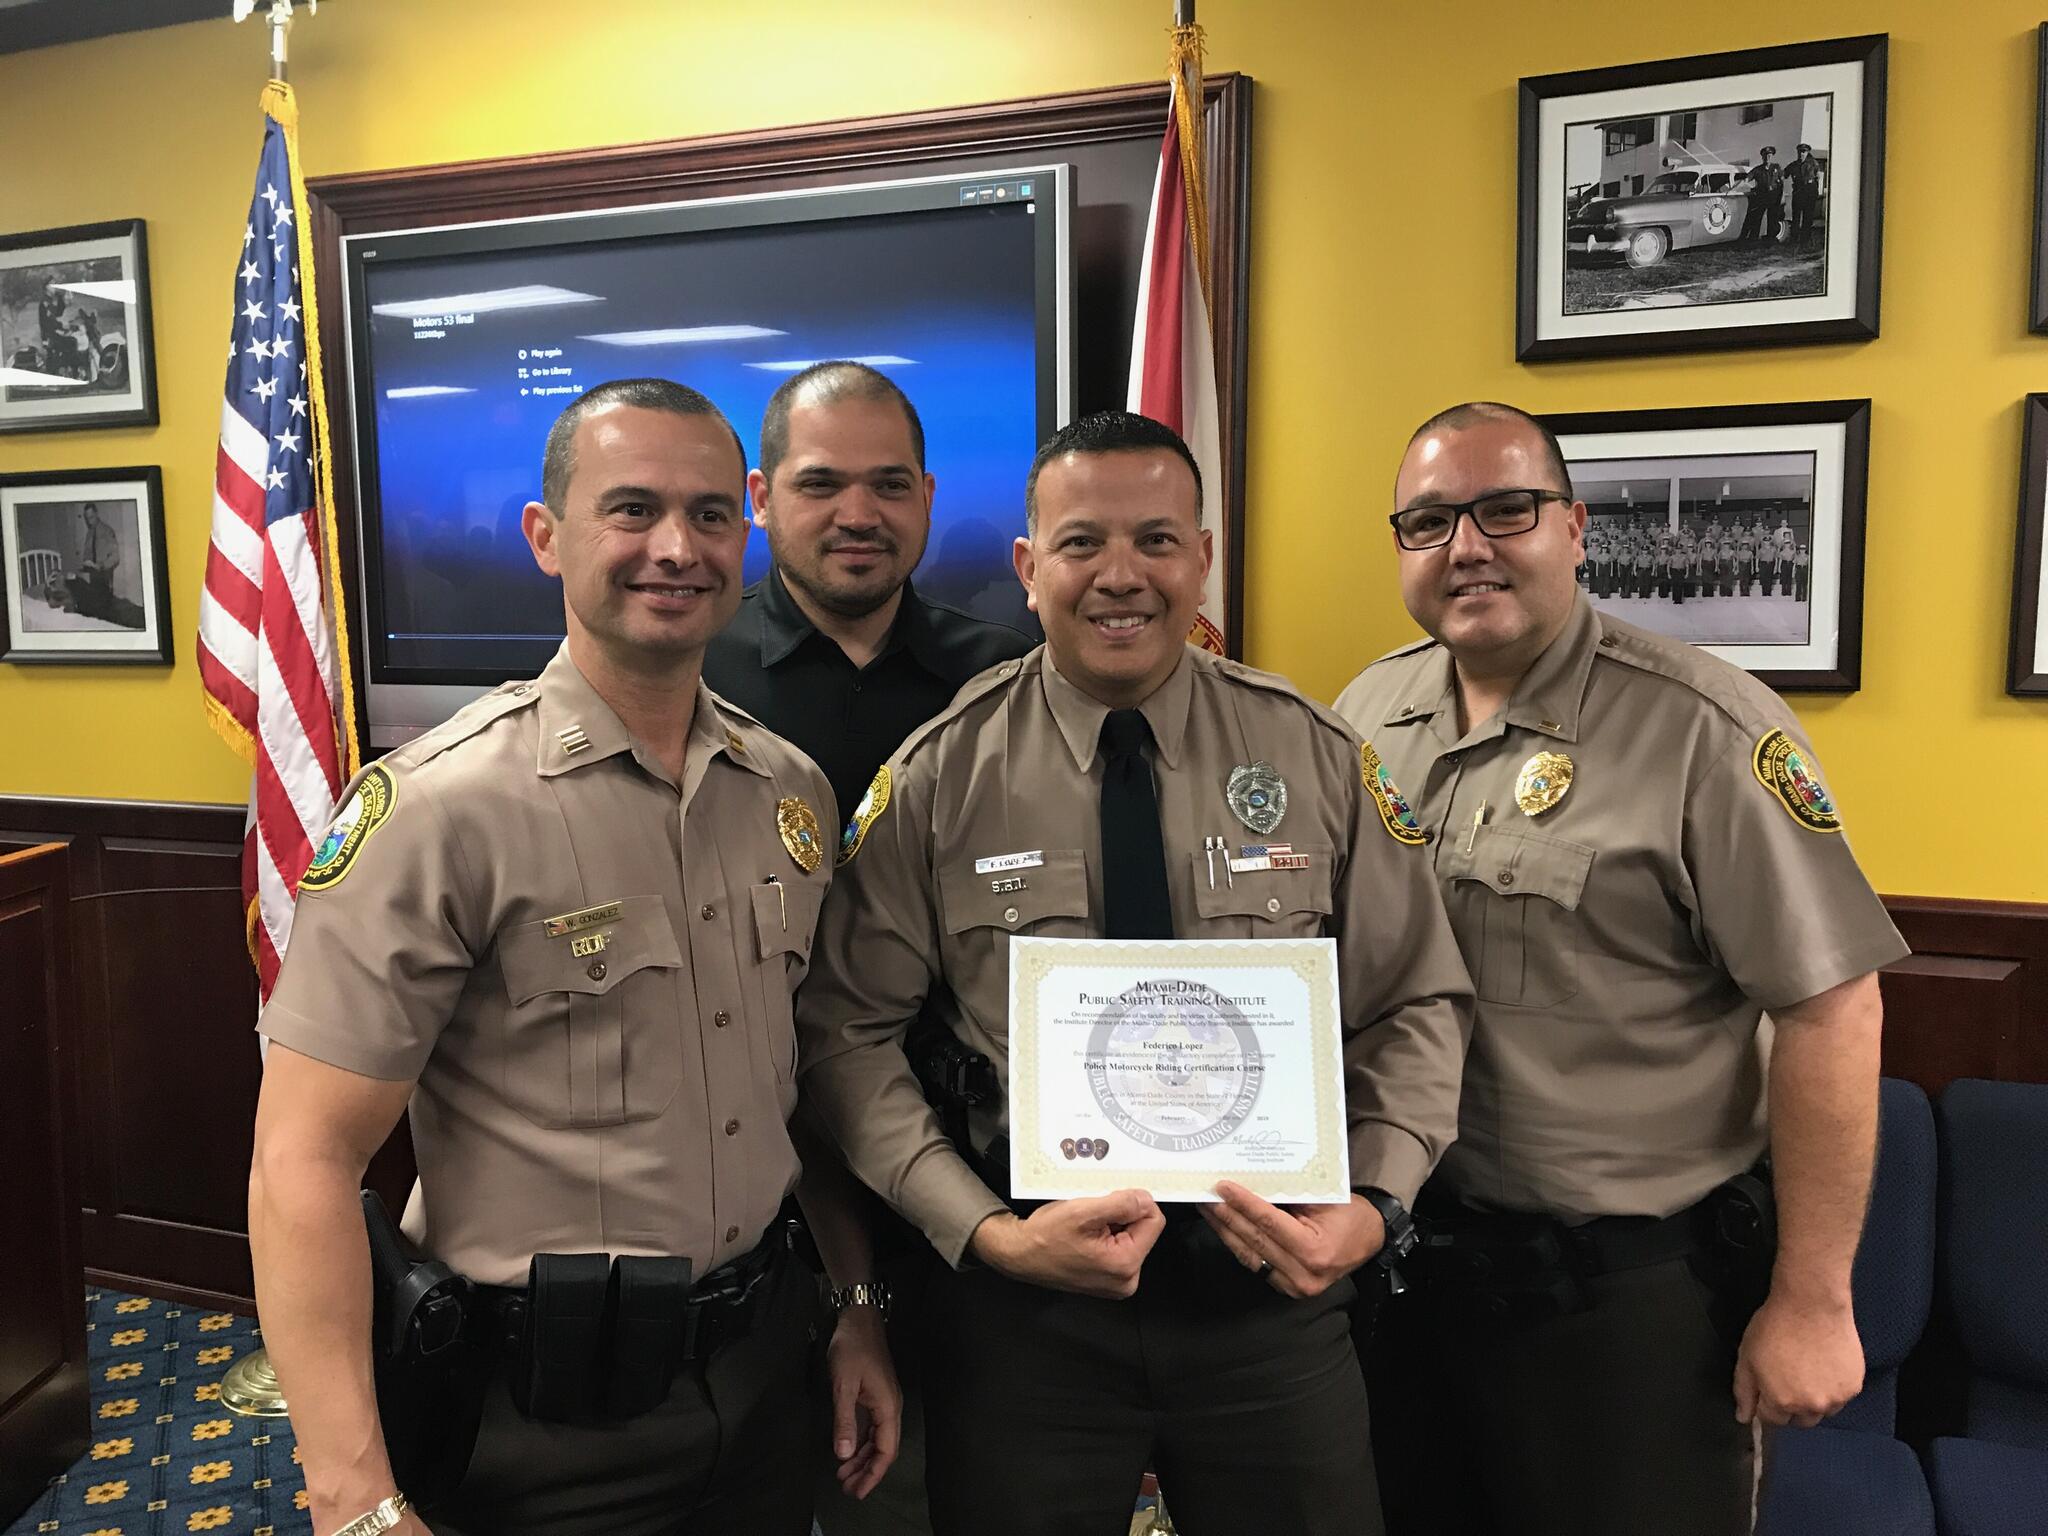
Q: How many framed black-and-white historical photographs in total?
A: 4